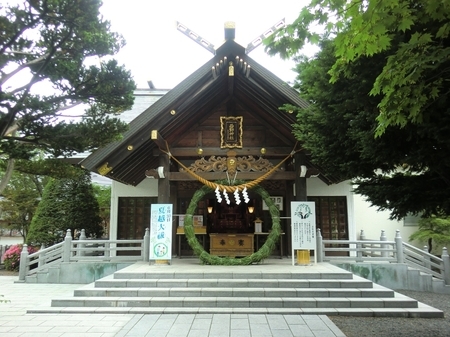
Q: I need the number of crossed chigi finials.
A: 2